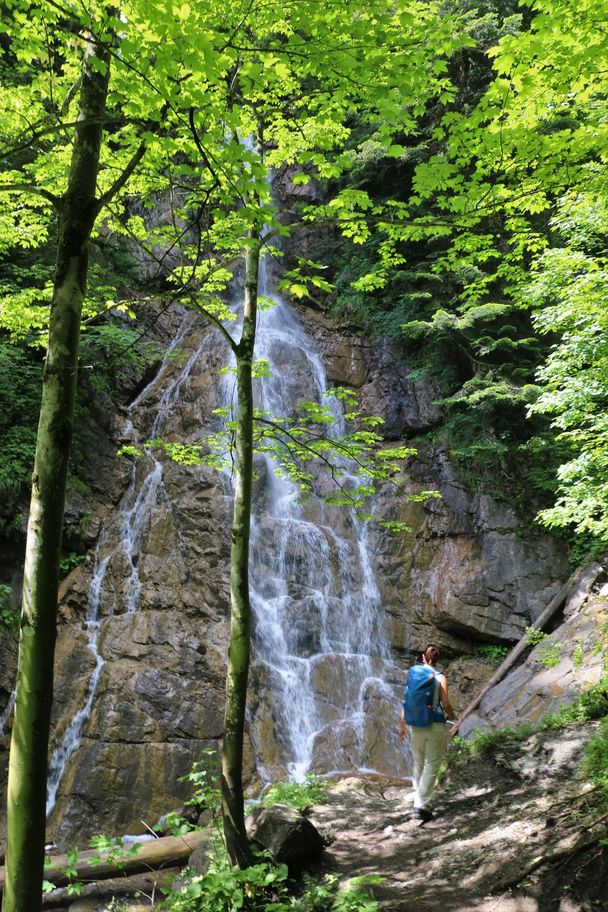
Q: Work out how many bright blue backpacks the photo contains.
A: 1